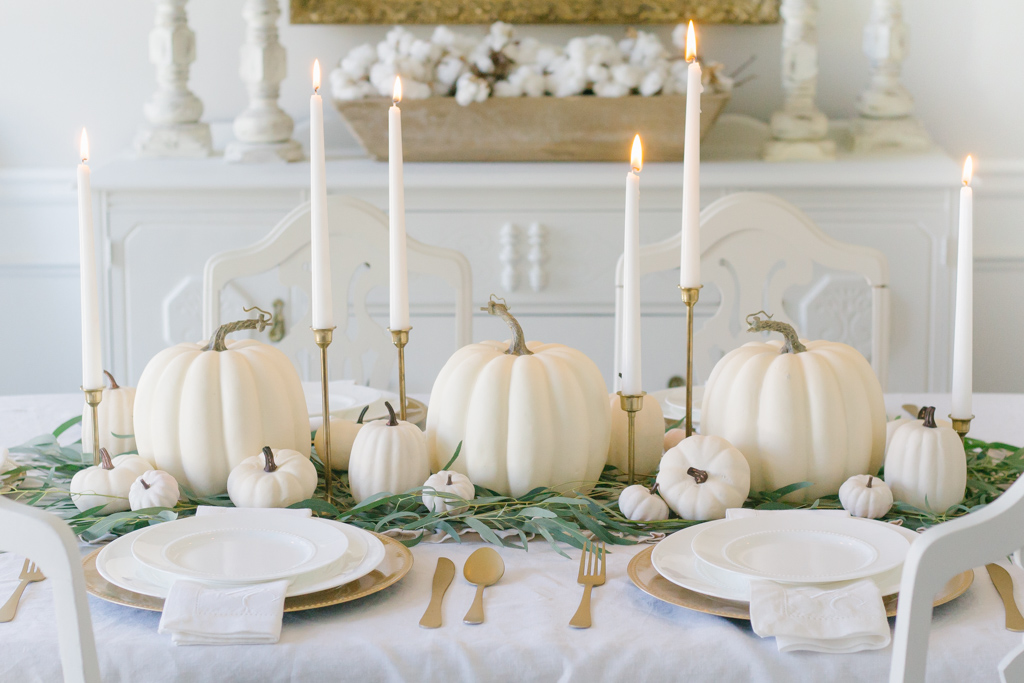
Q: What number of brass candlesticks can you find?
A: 6